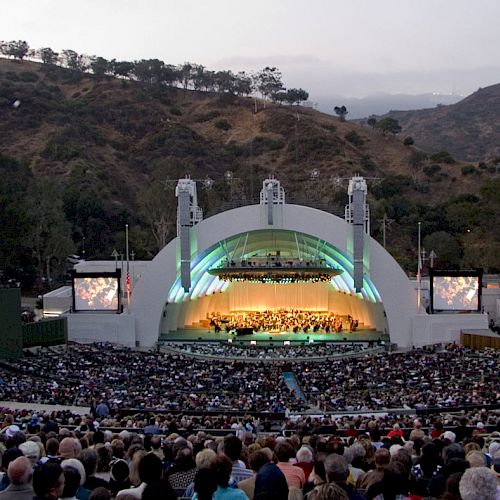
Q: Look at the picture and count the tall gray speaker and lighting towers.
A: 3